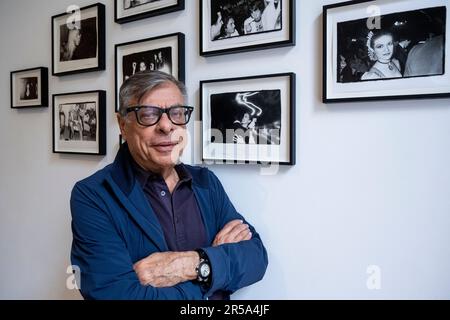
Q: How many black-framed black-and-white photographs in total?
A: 8